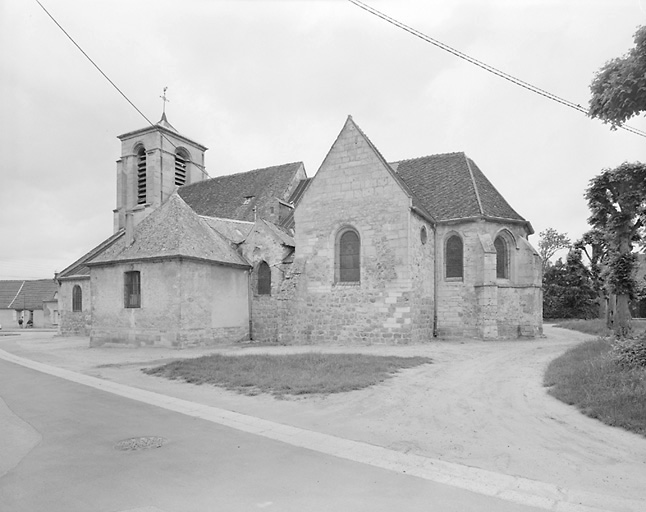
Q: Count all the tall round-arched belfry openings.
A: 2